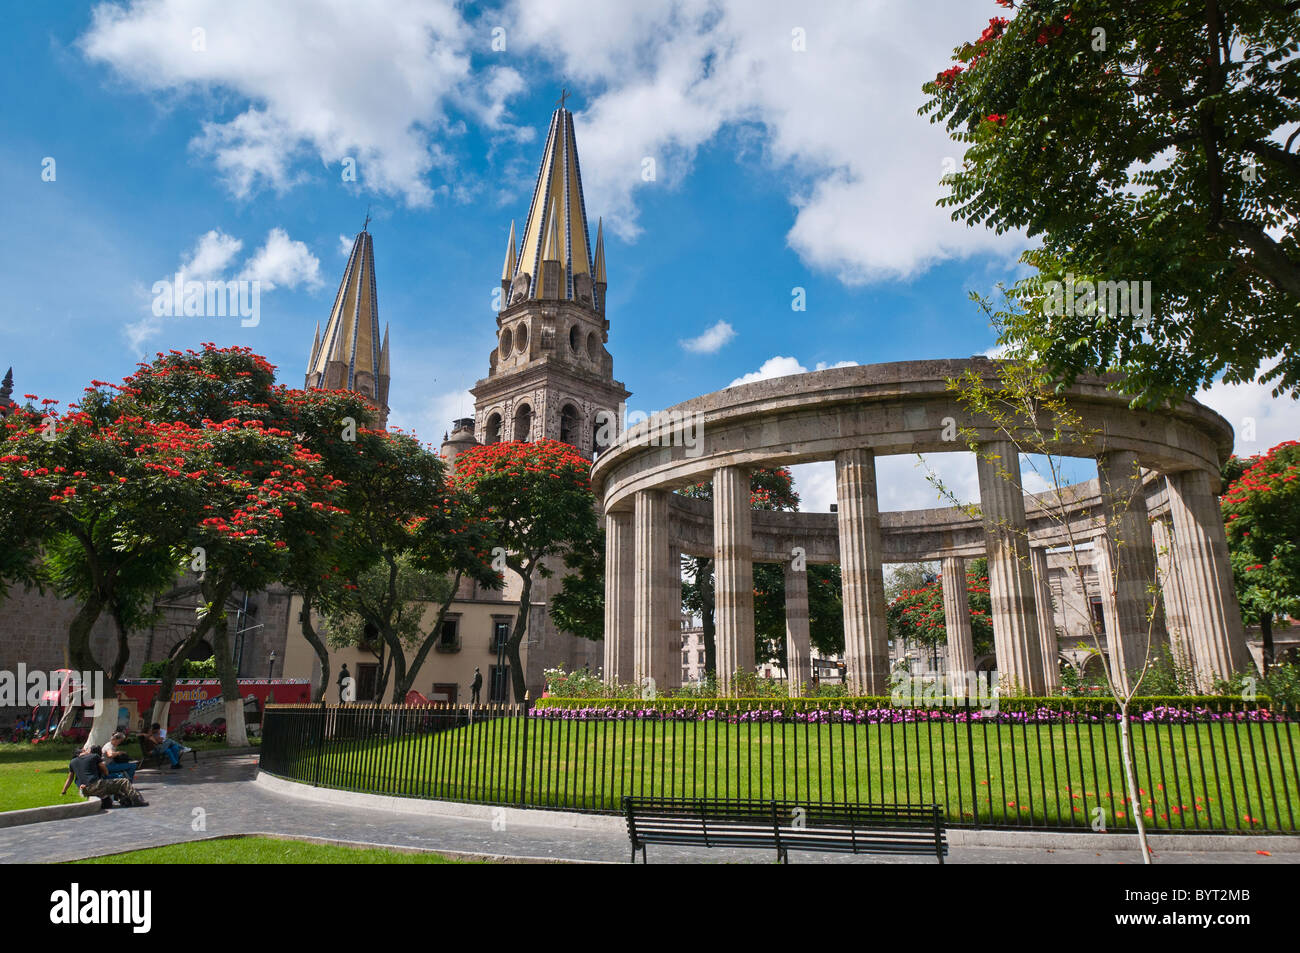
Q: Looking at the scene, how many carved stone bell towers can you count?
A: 2